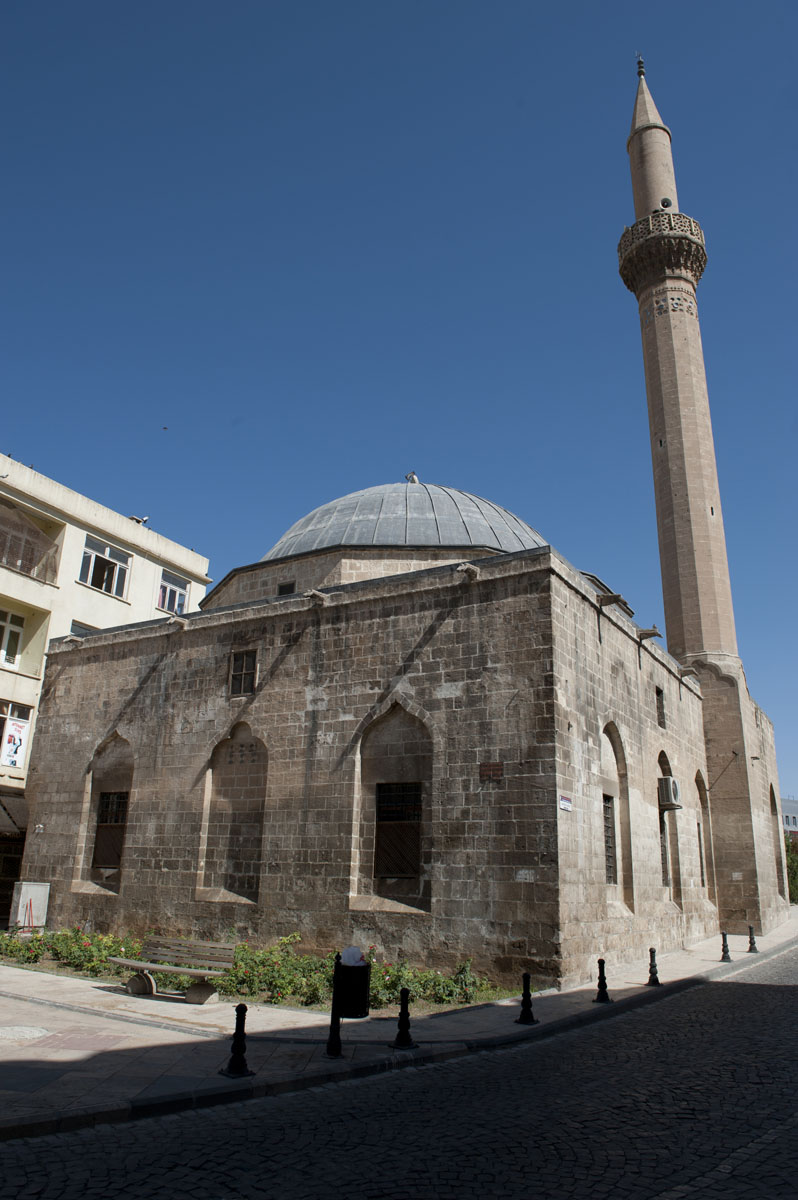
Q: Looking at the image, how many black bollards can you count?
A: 7